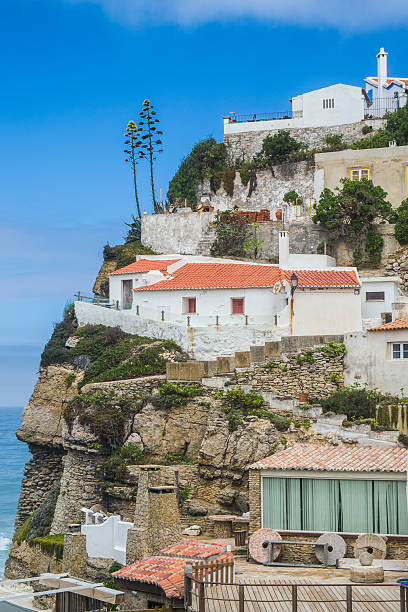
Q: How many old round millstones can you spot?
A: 3